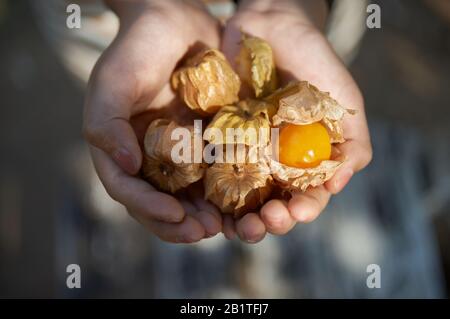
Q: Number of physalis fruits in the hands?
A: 6